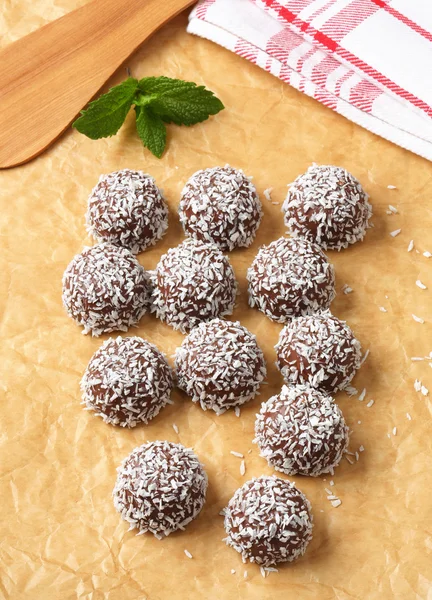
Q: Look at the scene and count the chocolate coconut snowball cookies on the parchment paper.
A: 12